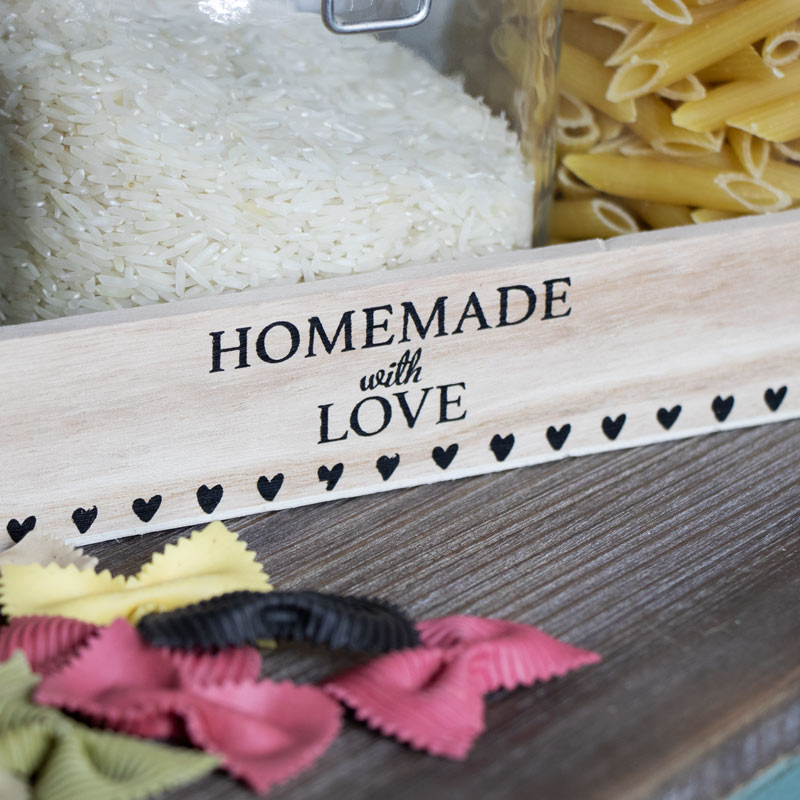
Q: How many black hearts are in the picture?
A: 14